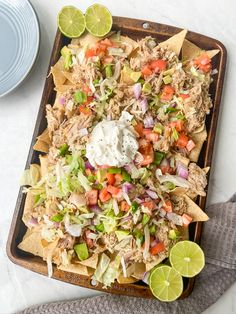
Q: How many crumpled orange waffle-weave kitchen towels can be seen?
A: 0